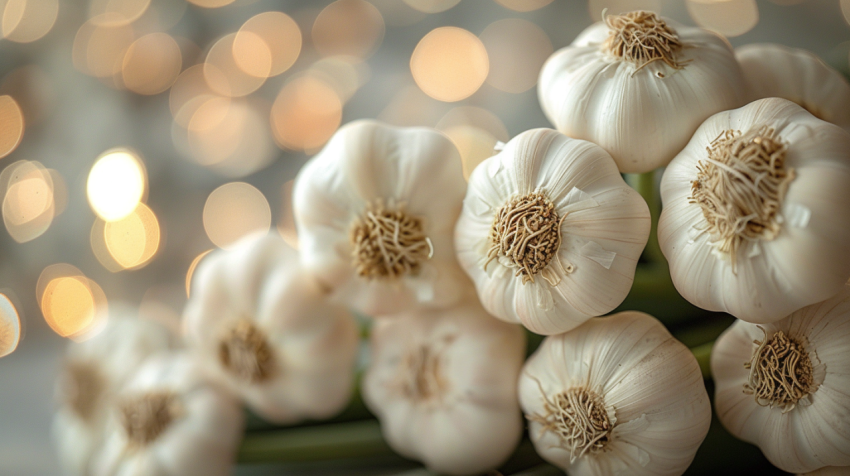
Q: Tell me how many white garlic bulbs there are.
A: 11